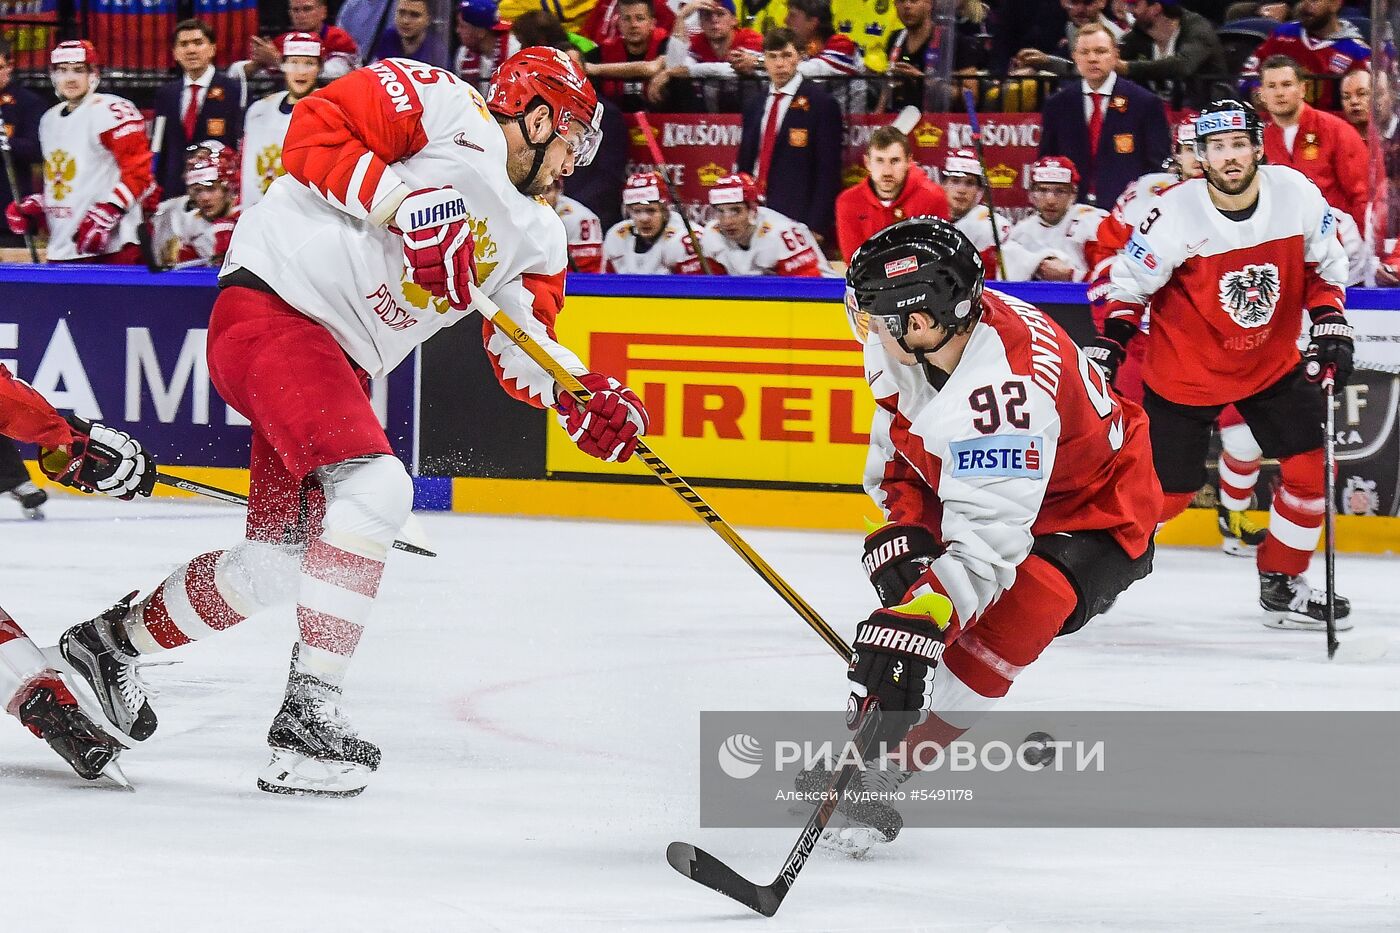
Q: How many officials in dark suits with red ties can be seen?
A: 3